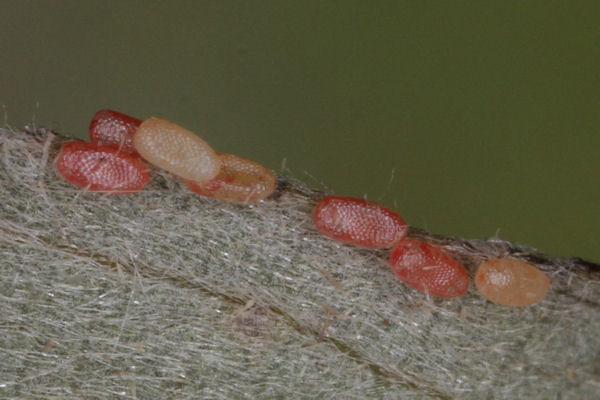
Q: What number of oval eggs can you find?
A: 7